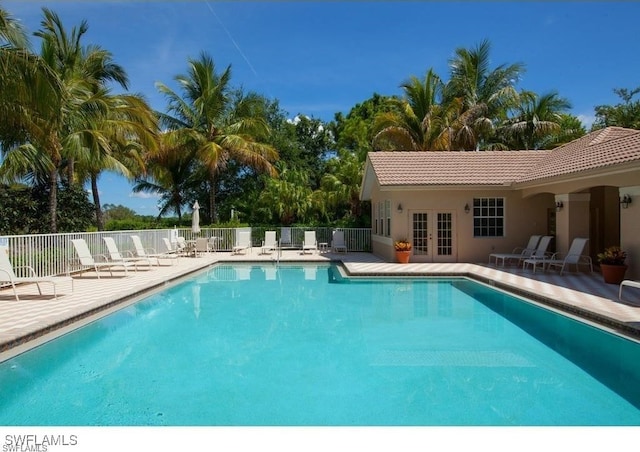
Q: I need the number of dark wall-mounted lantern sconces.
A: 4